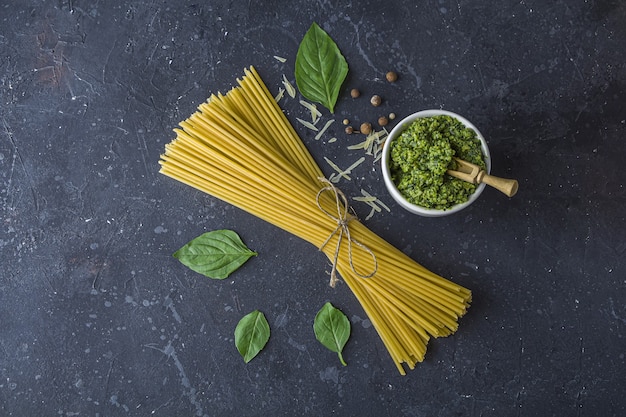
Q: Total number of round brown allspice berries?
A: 6